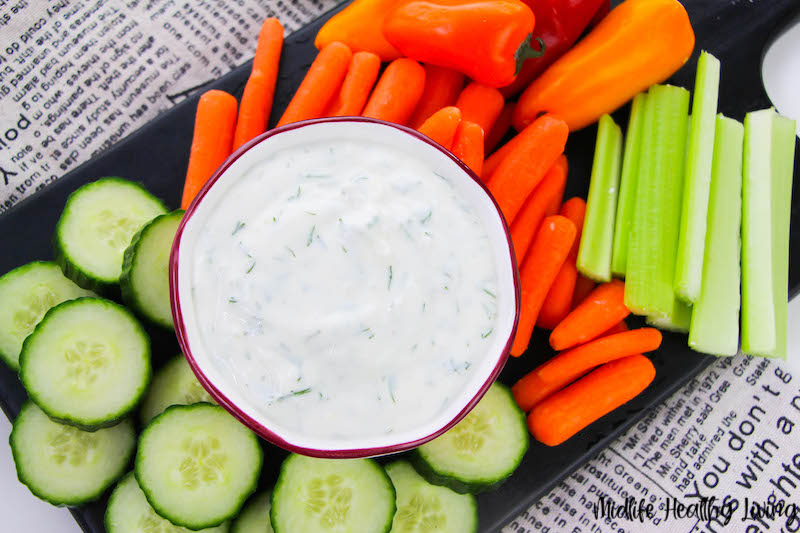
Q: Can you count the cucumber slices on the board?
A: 12